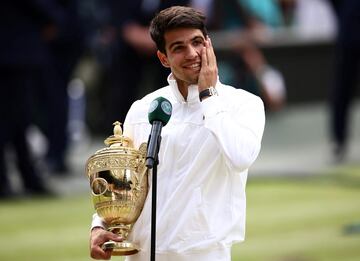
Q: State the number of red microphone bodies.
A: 0